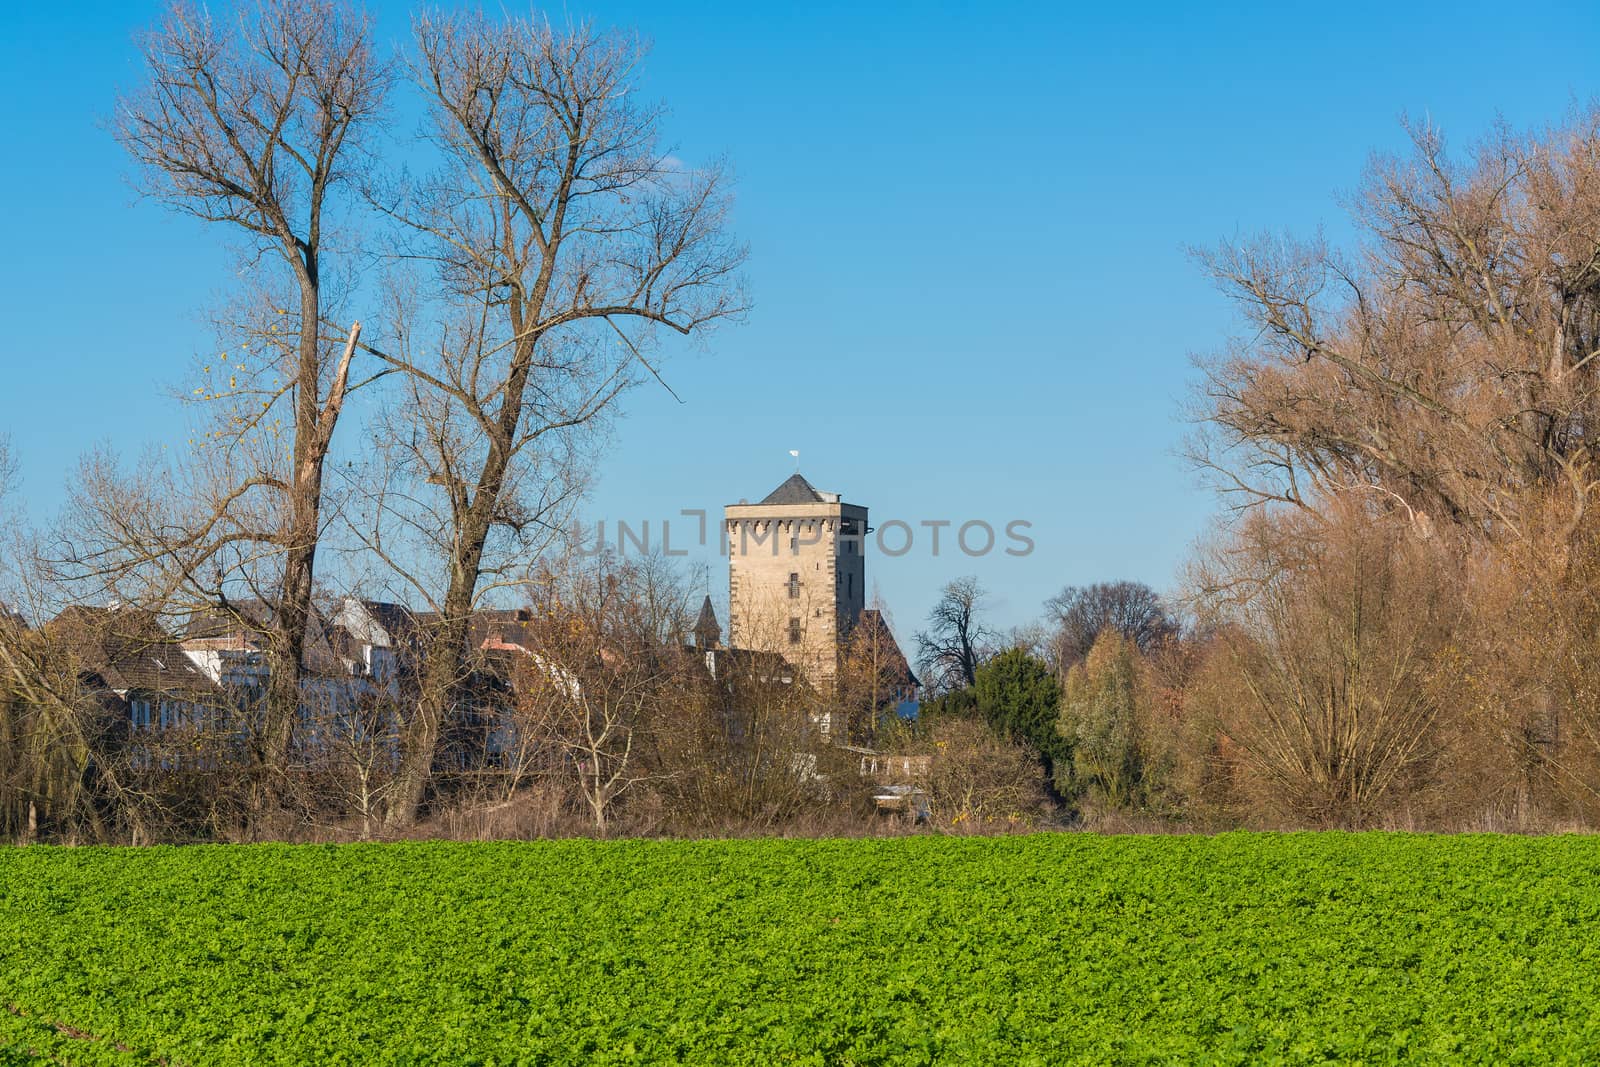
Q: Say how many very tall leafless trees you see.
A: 2